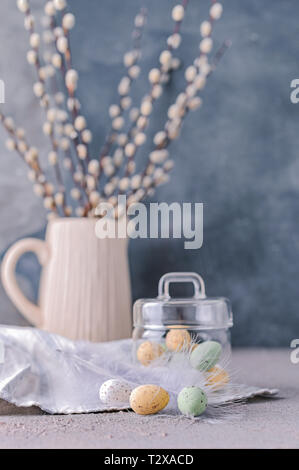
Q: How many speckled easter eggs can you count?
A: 7